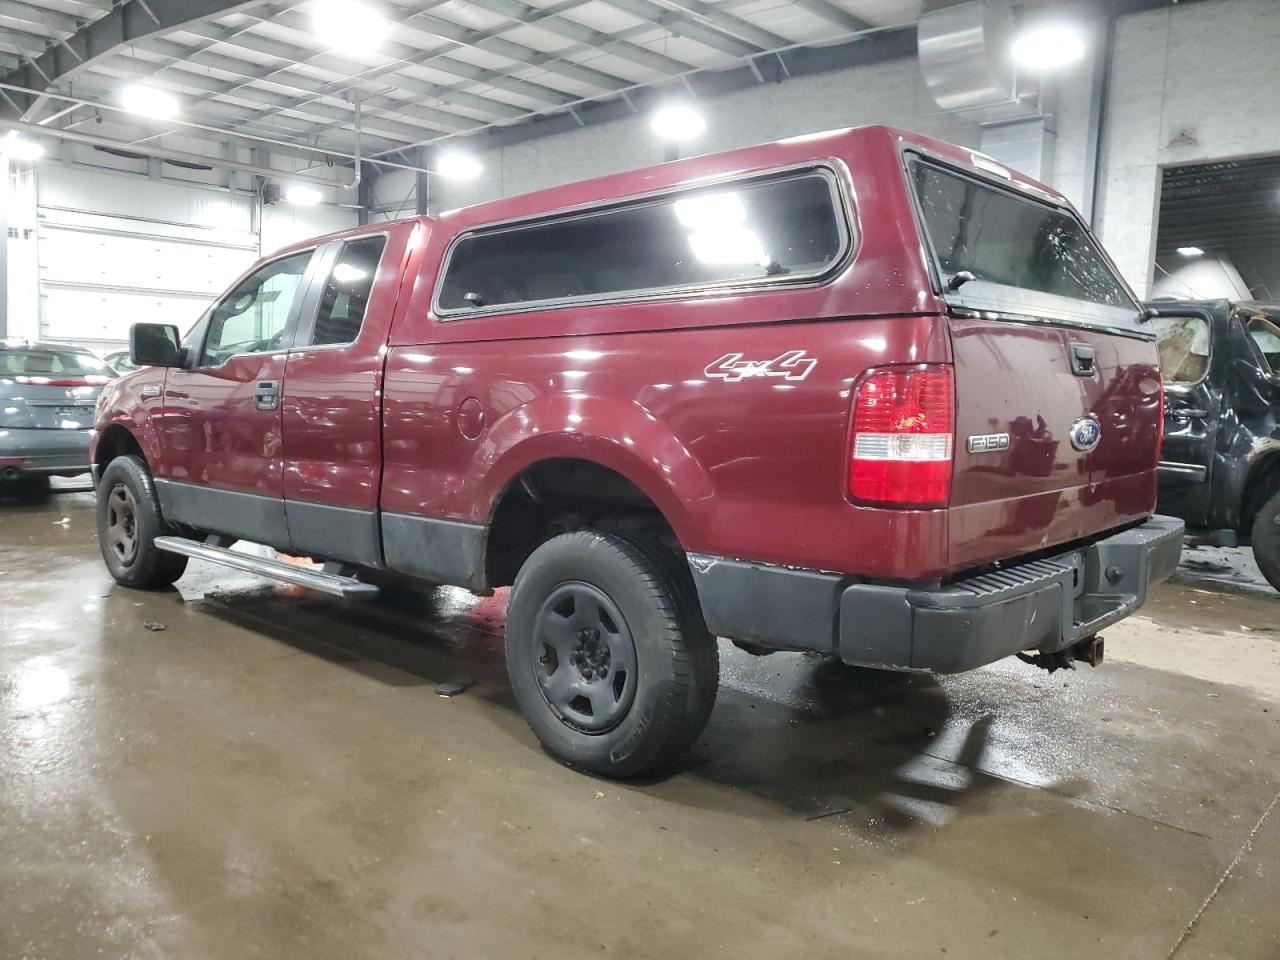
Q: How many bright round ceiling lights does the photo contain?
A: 7